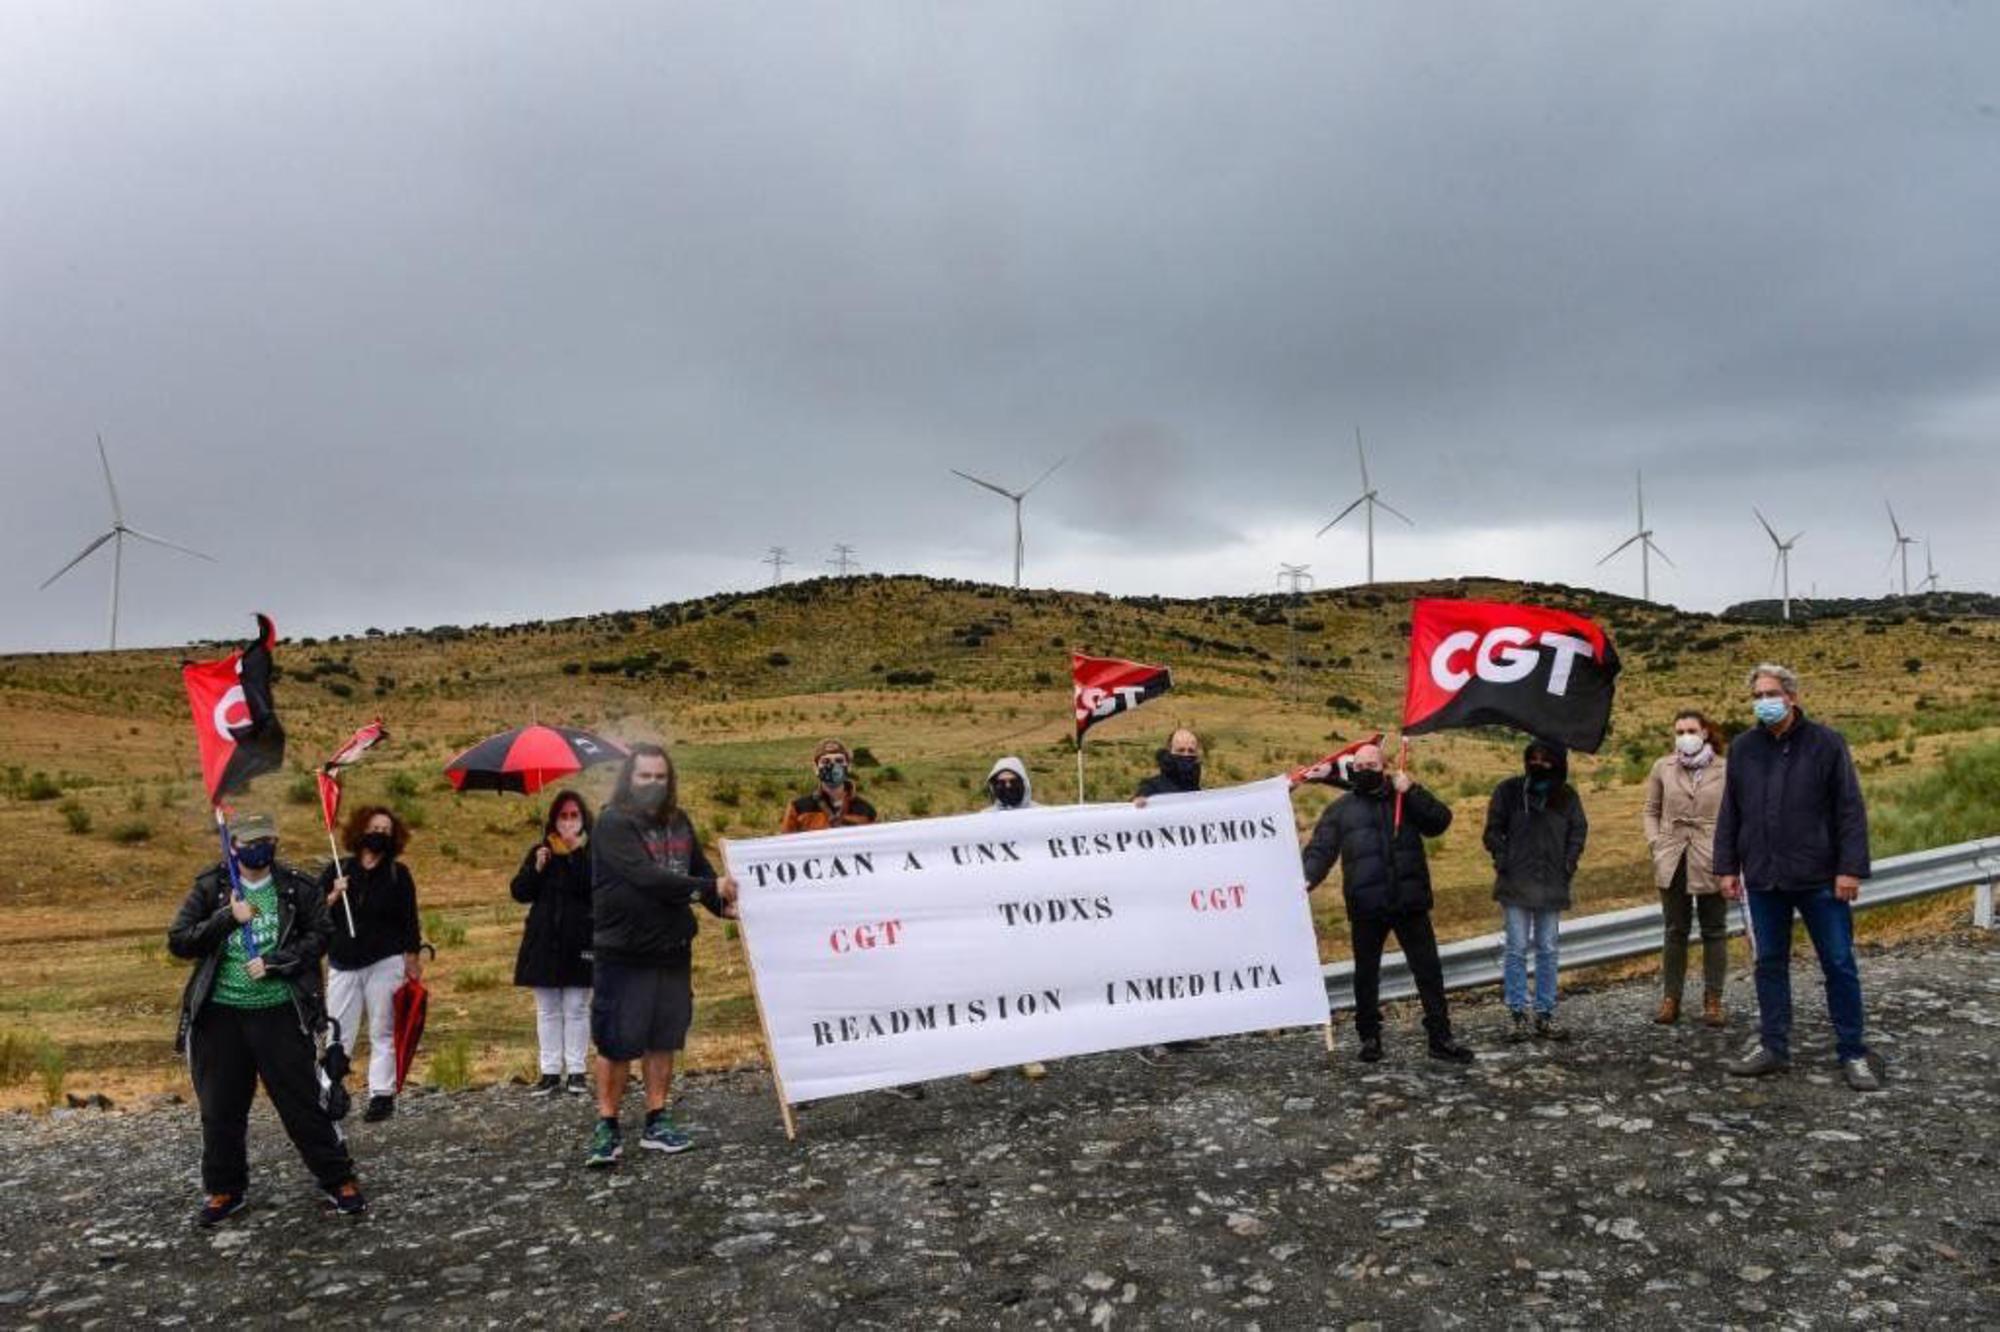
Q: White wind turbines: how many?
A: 7